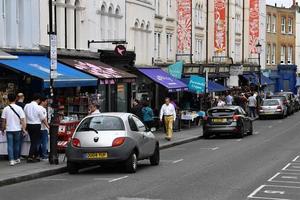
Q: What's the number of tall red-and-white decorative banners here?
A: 3